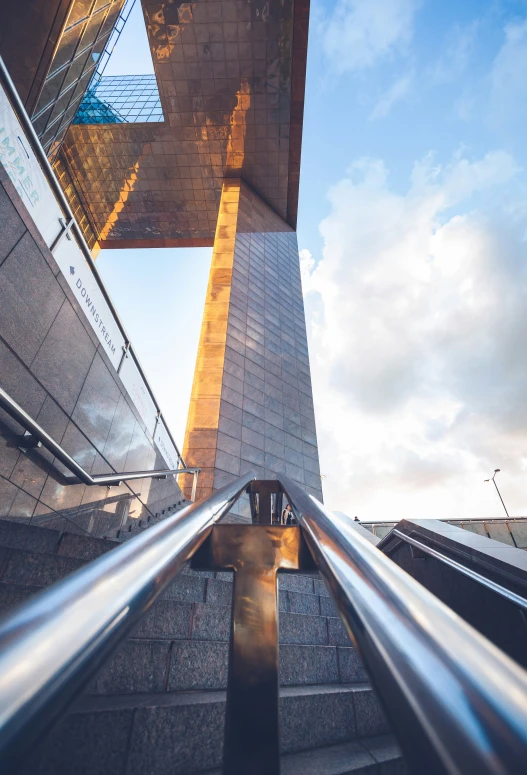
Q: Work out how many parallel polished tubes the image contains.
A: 2